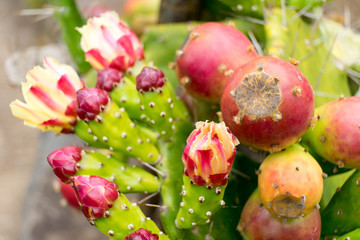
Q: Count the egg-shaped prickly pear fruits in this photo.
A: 5